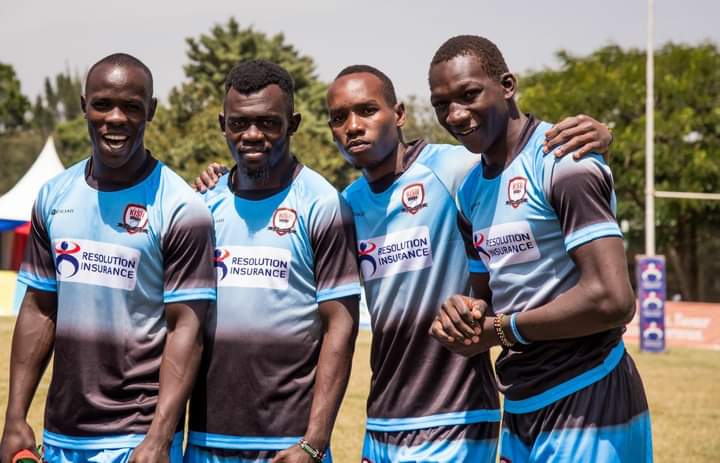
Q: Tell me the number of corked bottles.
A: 0